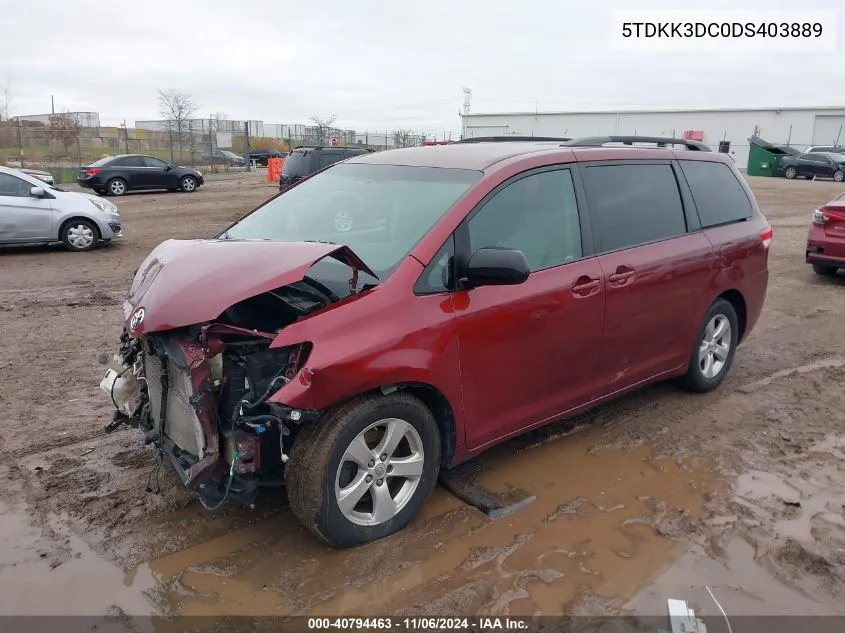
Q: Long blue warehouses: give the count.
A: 0